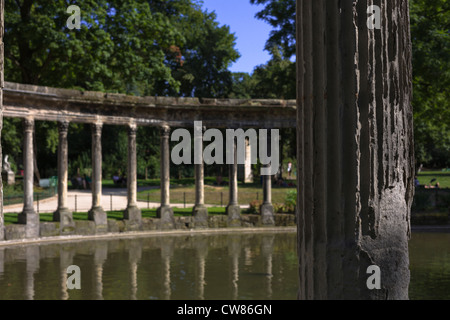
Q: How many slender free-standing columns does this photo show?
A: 8